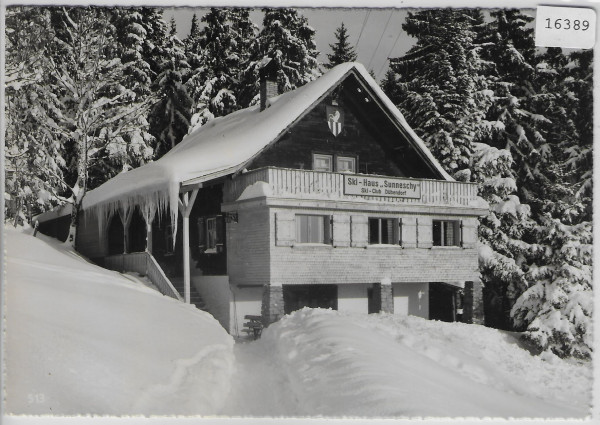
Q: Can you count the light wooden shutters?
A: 6